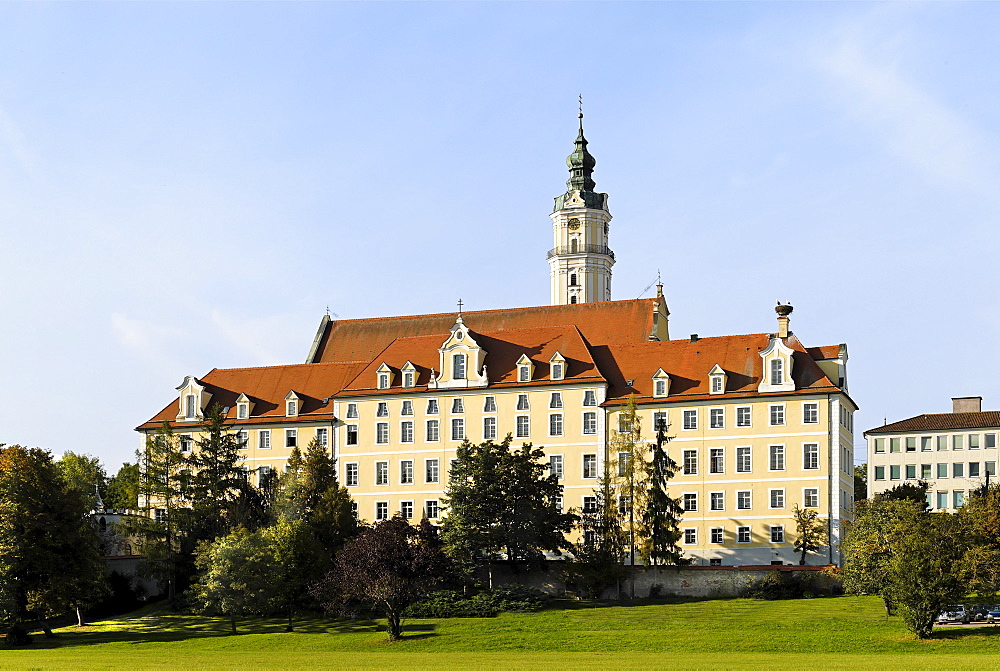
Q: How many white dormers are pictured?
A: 11